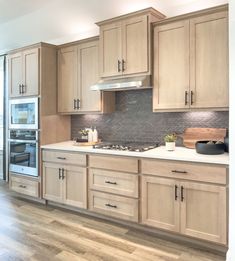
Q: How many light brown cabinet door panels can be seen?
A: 12